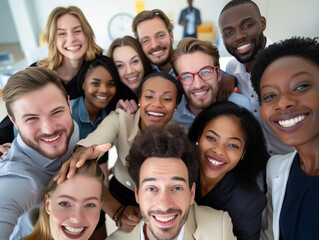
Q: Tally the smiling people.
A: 12